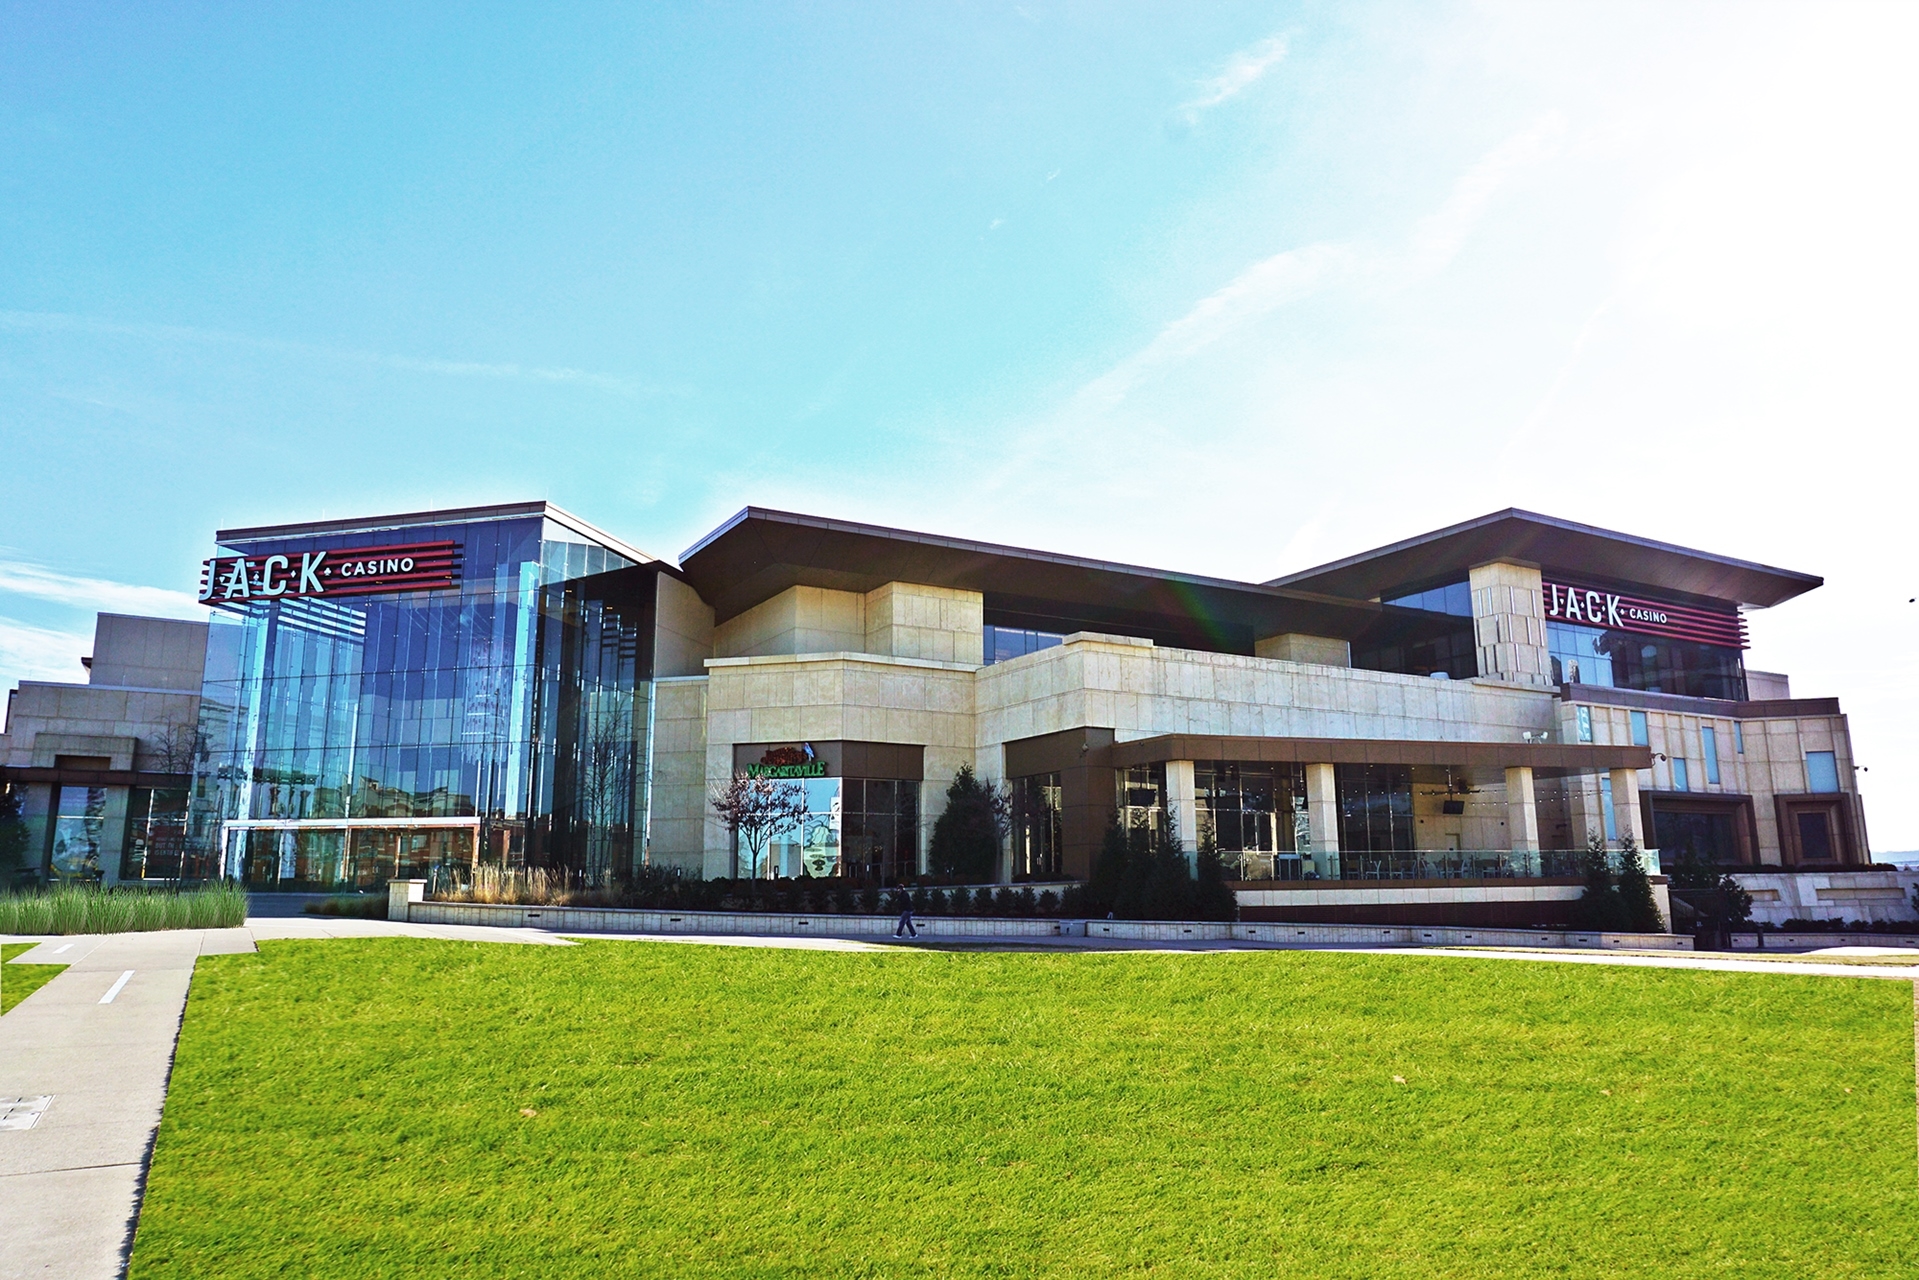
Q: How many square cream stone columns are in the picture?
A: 4